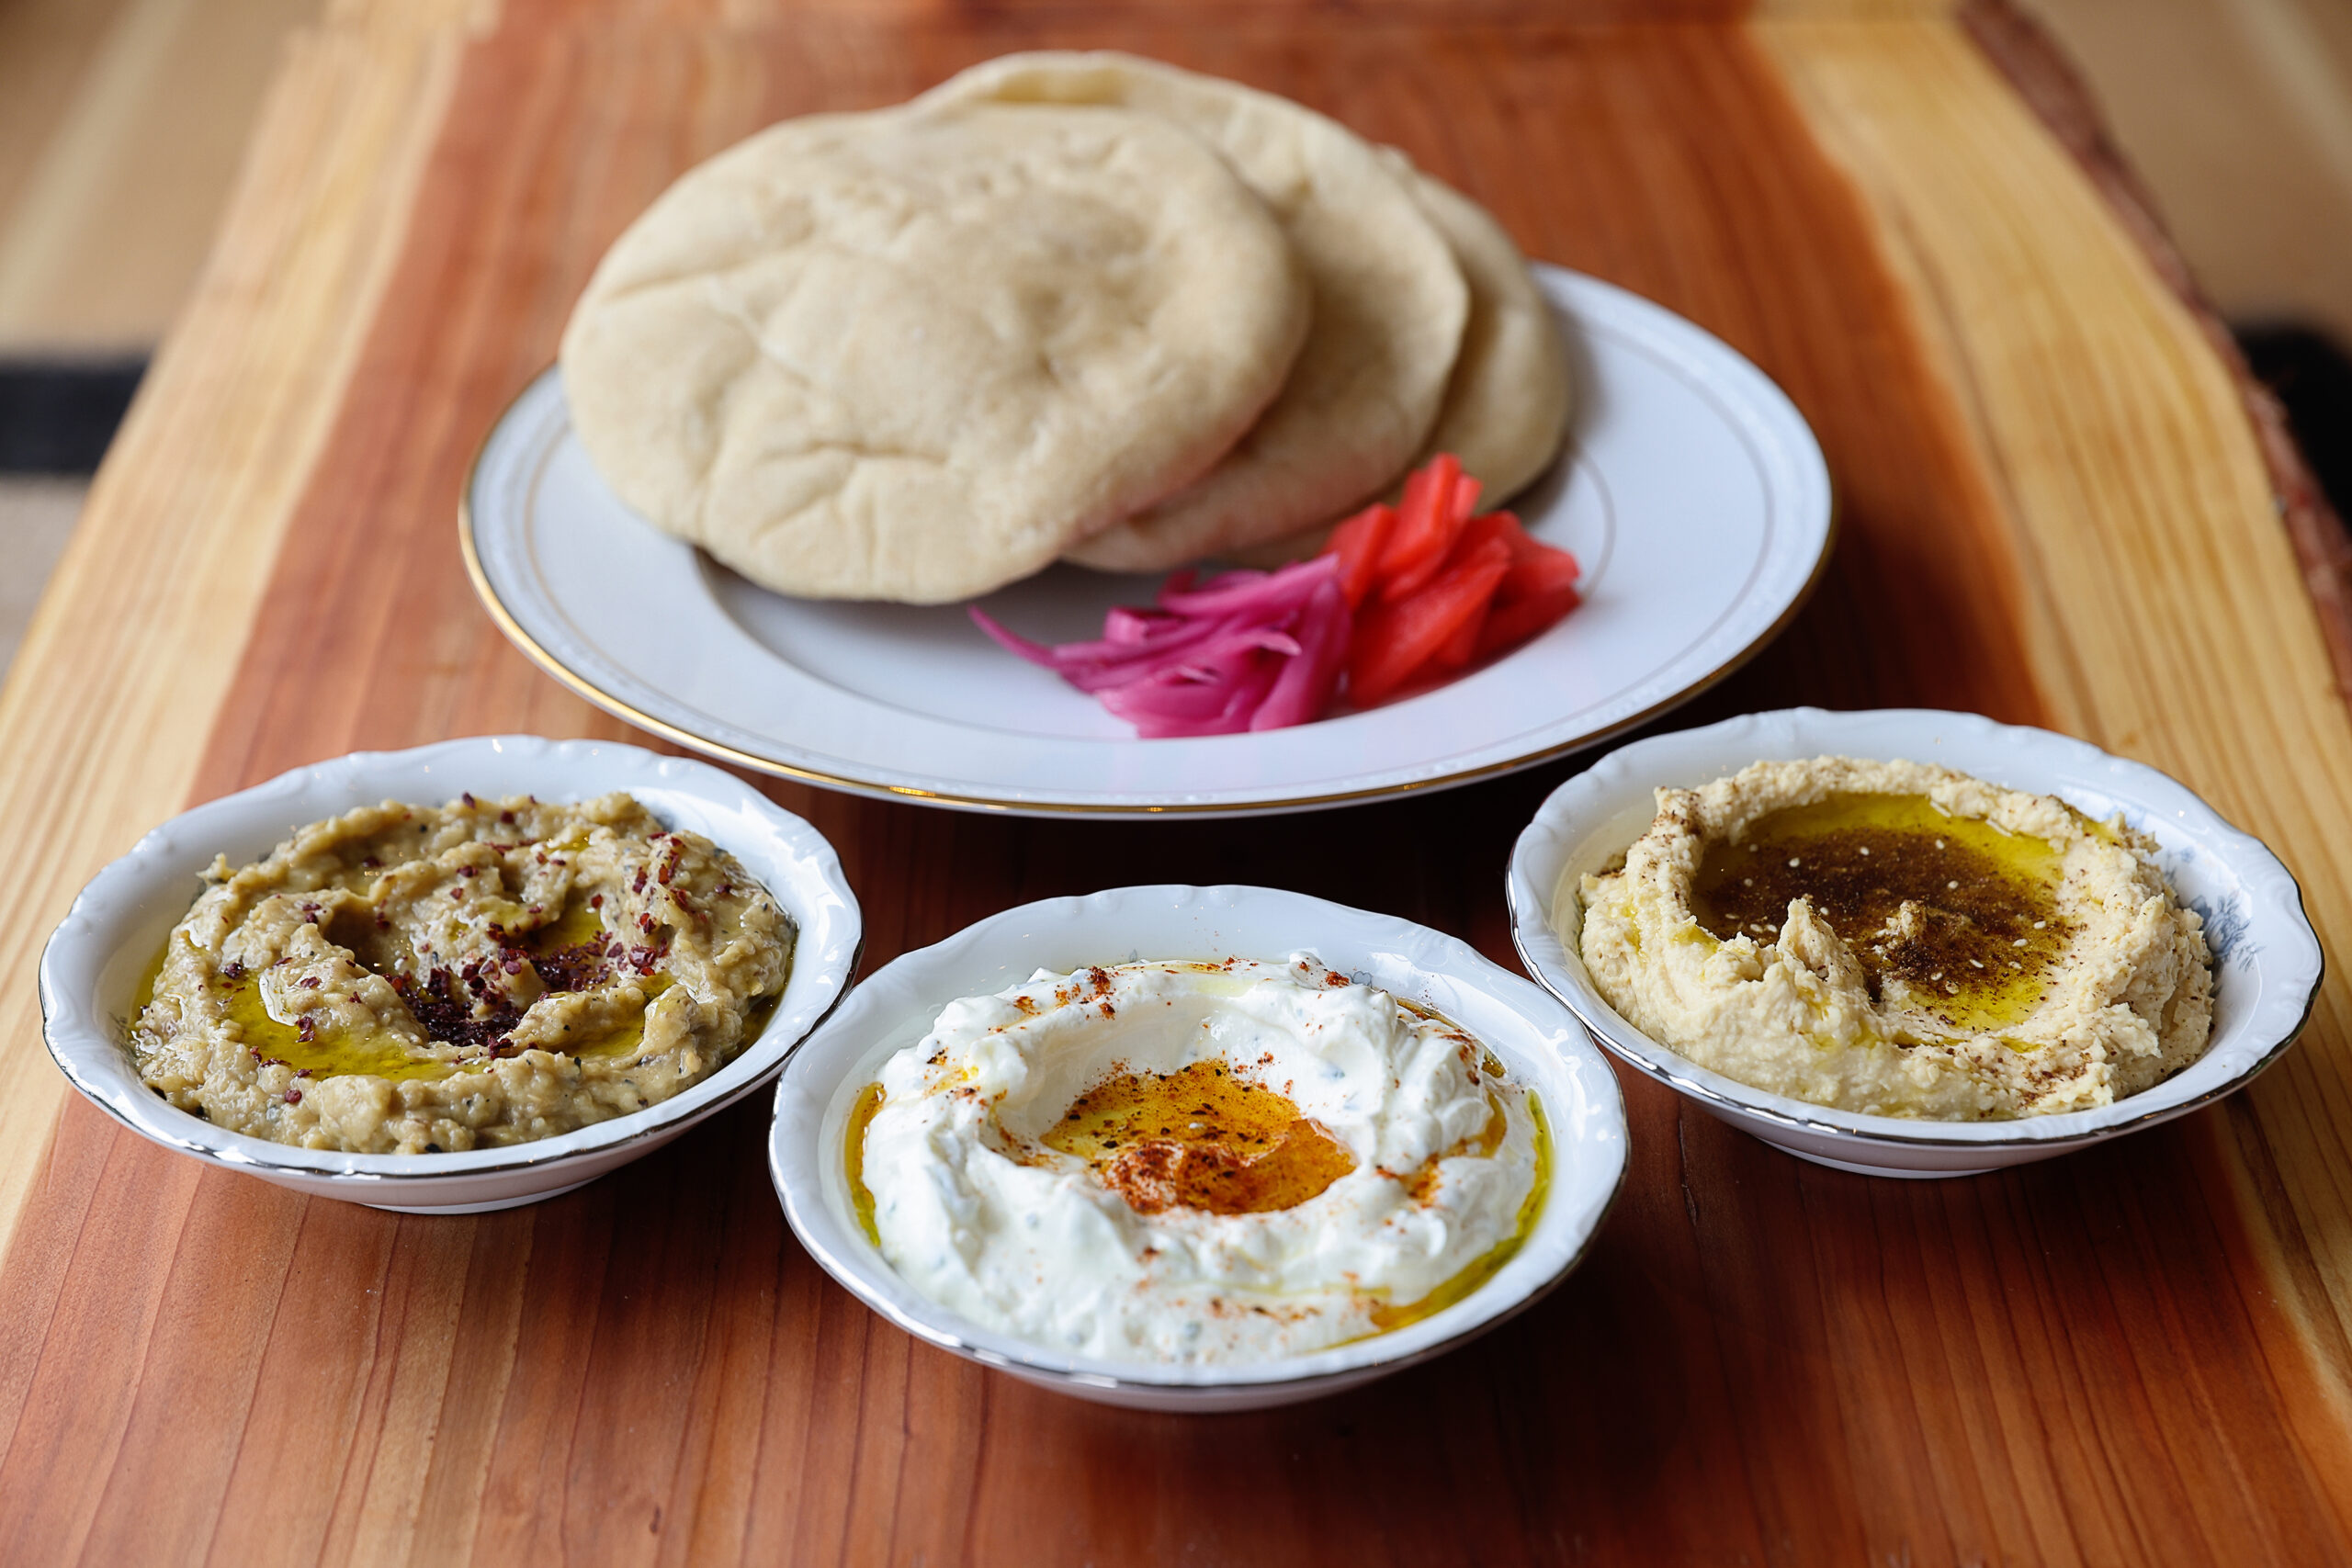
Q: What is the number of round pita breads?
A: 3